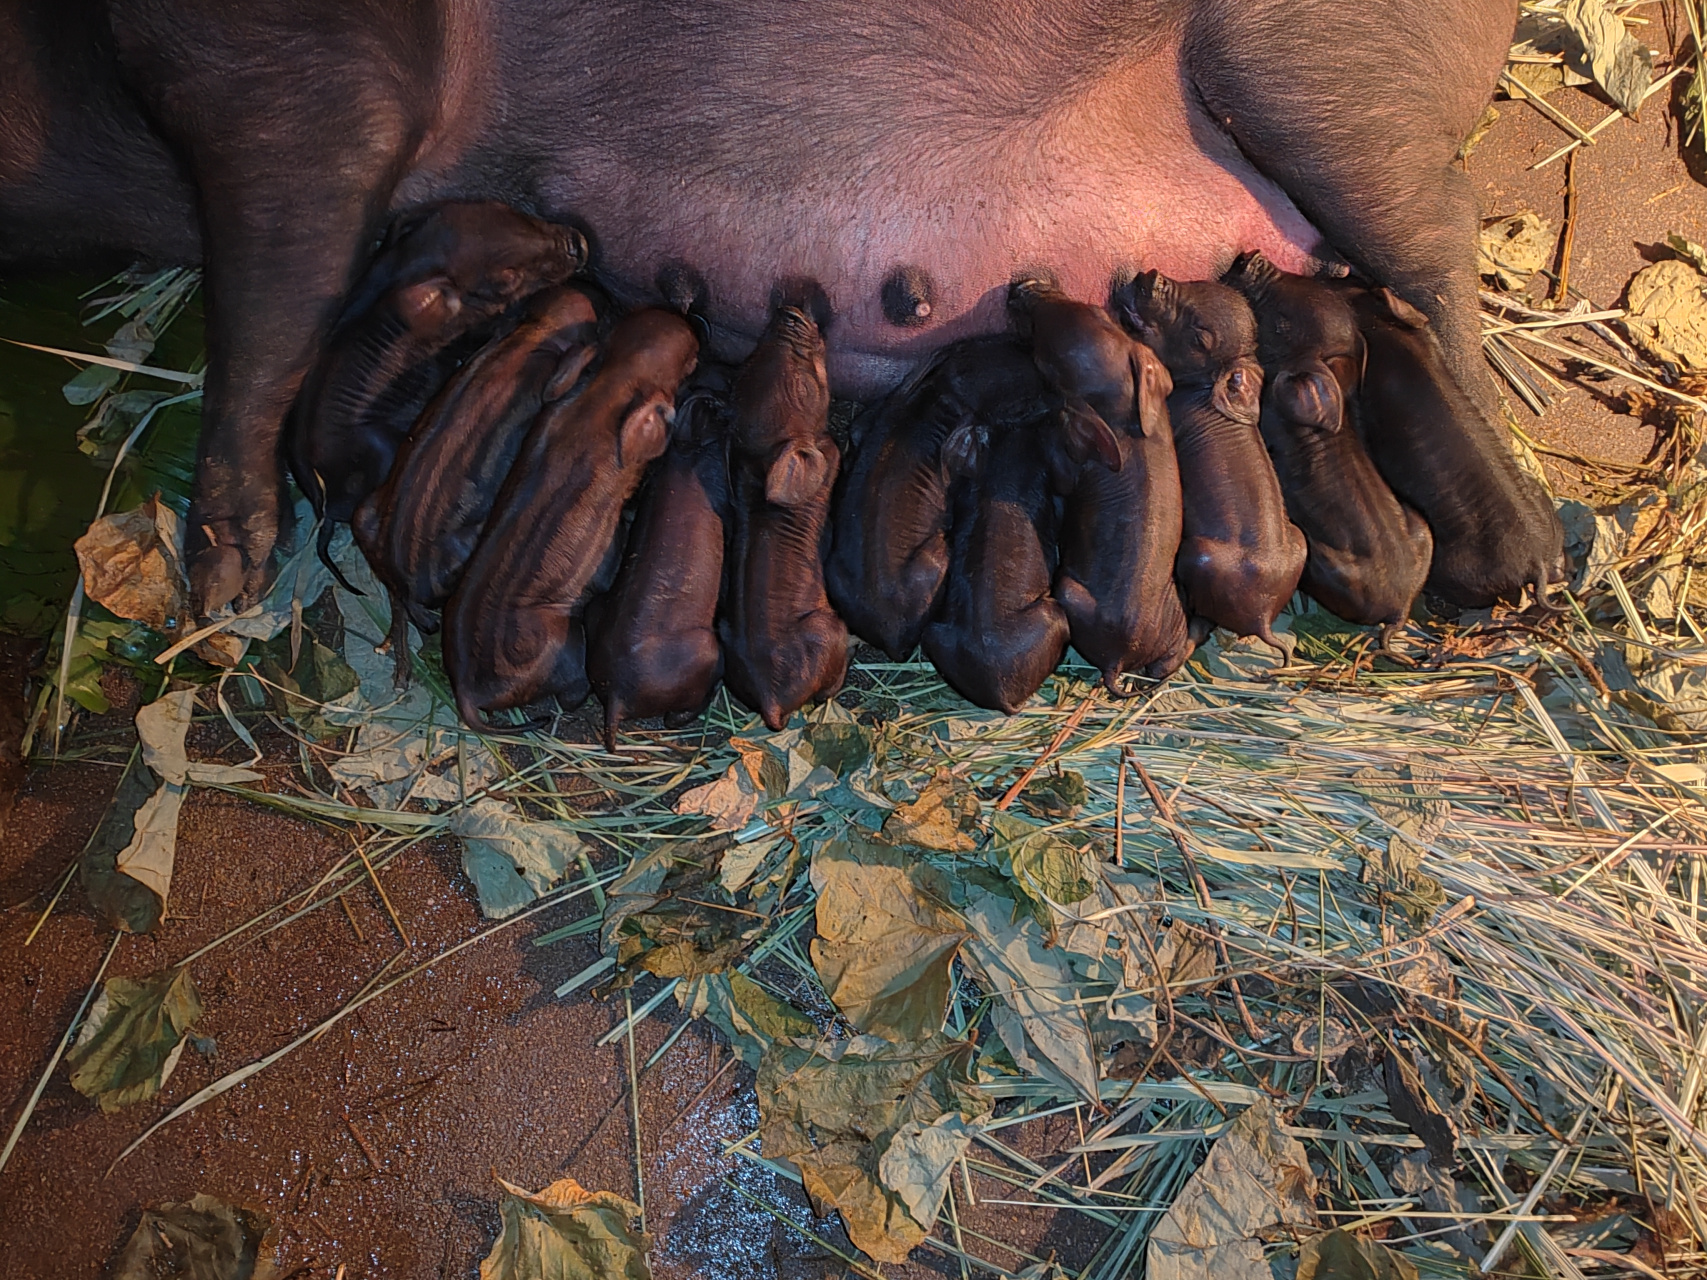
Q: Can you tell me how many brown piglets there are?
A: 11